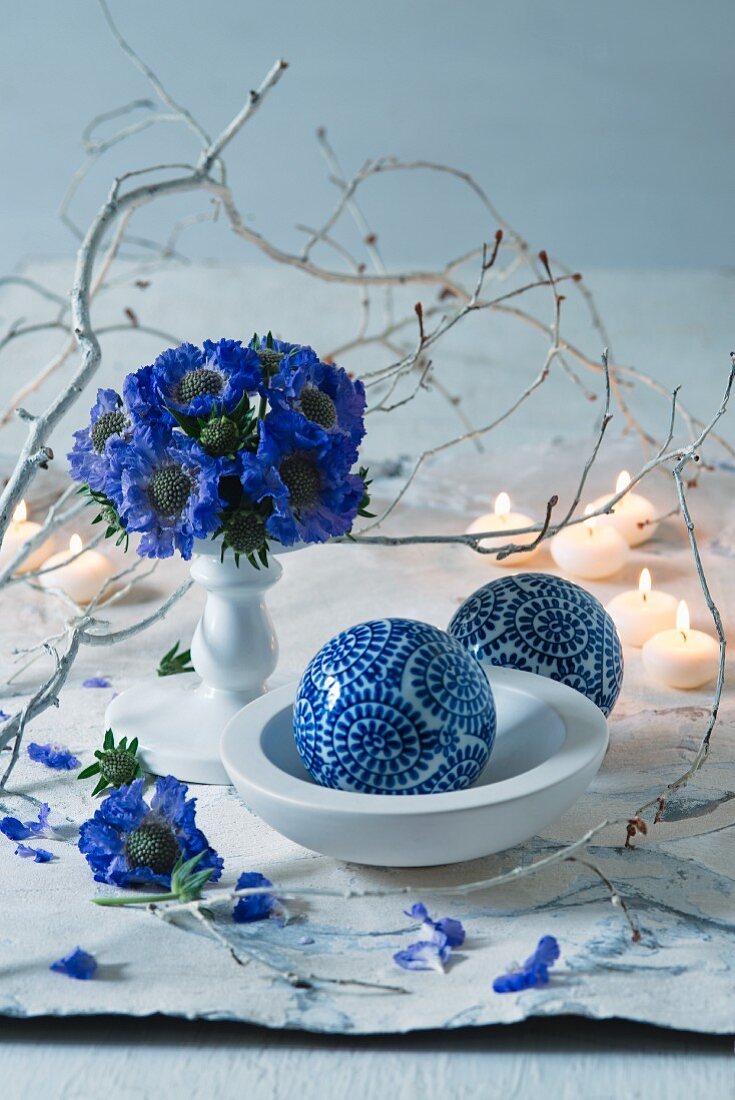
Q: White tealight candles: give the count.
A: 7